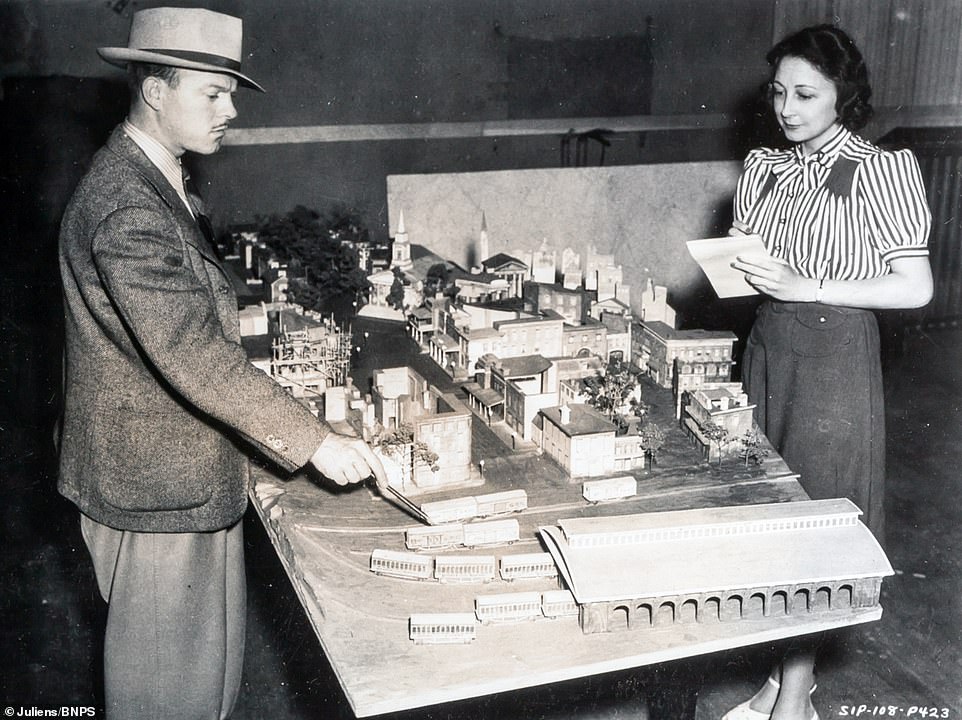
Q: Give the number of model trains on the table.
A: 11